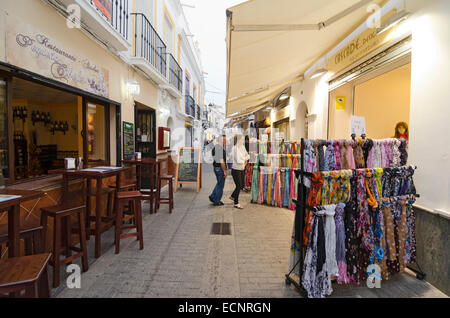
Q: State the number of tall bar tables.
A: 3